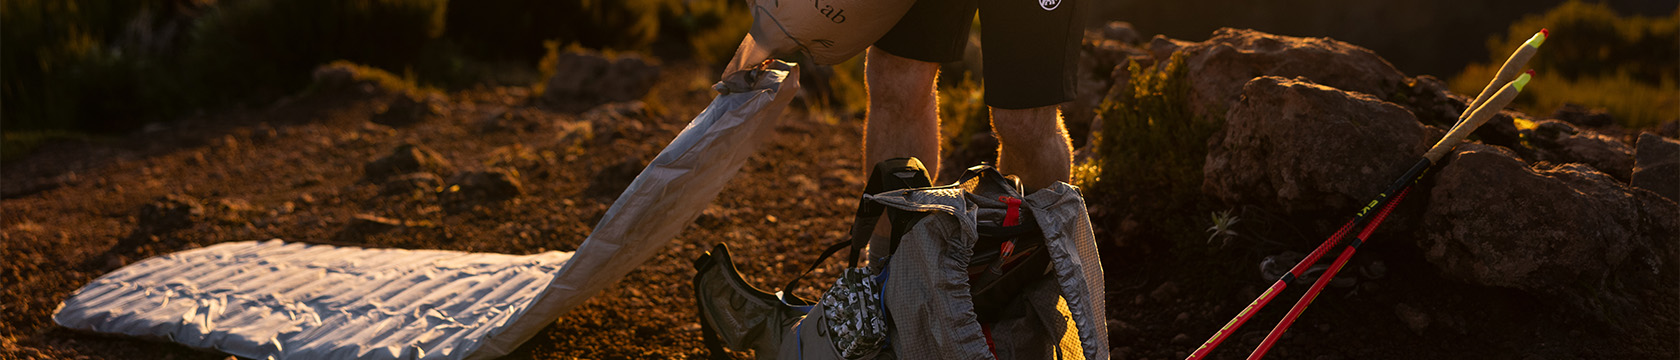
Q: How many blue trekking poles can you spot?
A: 0